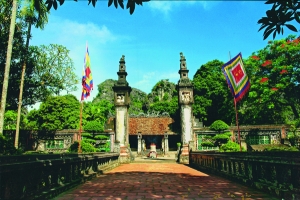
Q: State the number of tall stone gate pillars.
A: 2